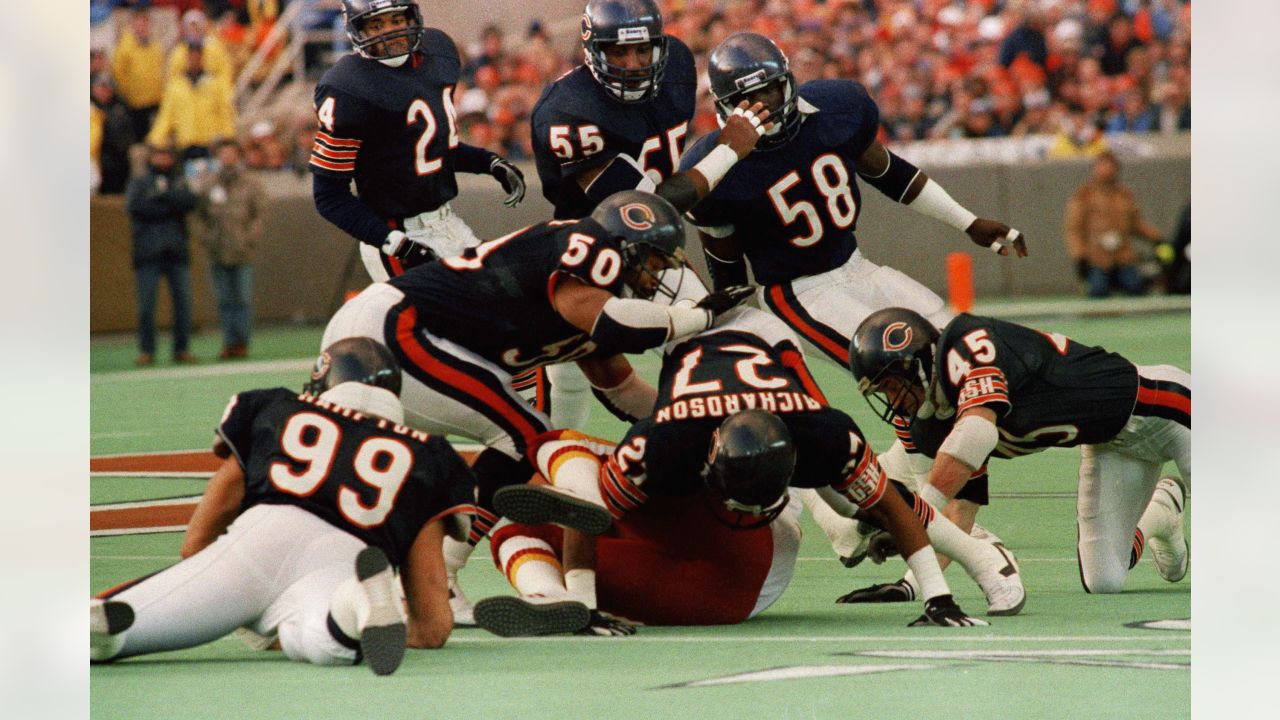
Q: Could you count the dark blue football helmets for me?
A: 7